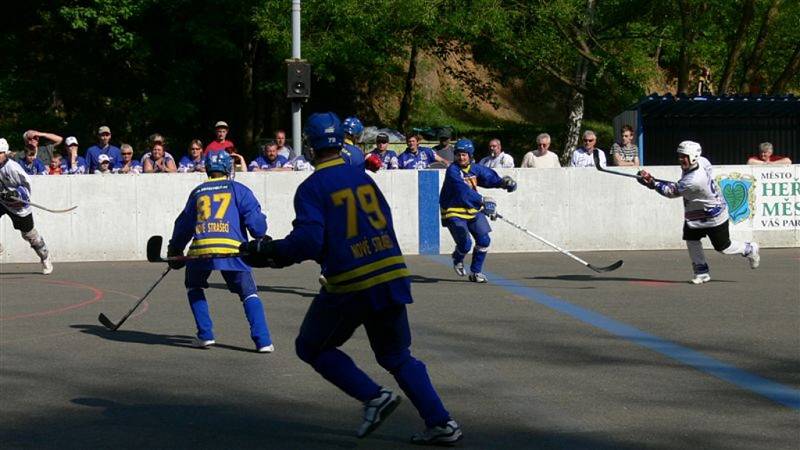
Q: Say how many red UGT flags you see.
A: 0